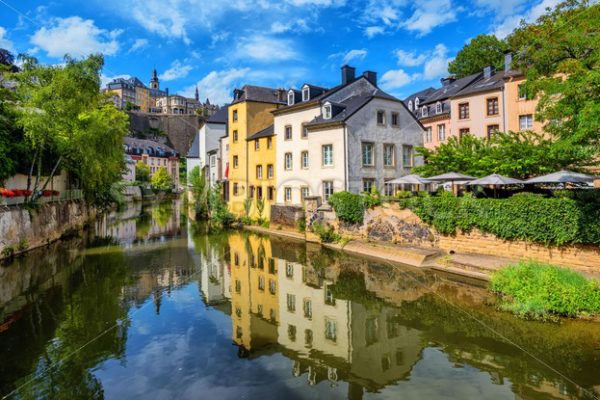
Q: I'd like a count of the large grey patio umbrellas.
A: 4